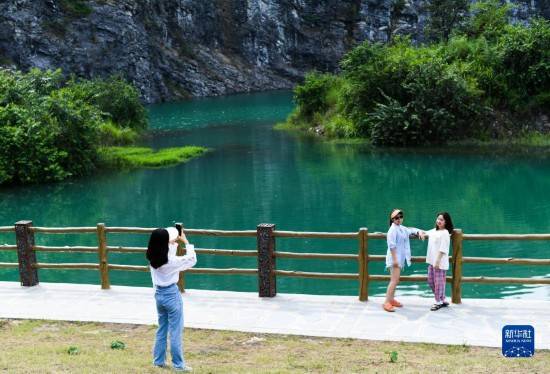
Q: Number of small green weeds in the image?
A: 3